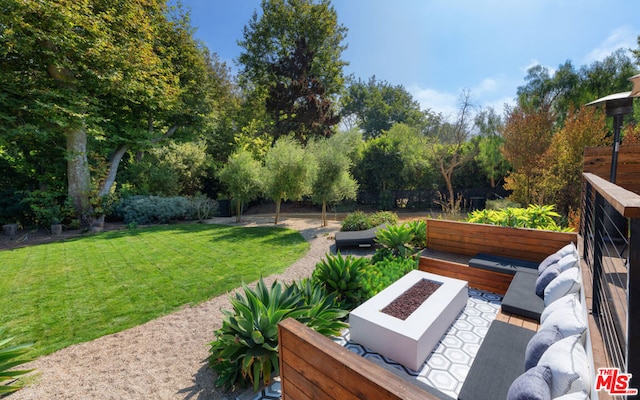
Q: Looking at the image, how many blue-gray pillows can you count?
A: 4